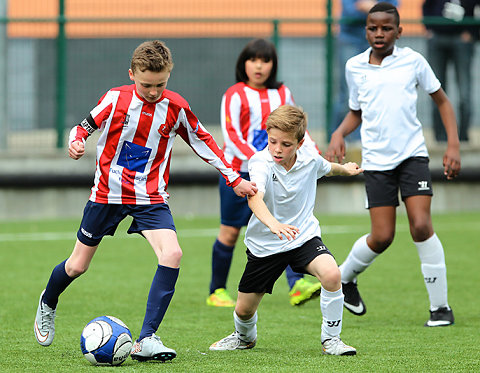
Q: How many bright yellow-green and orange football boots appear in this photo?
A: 2